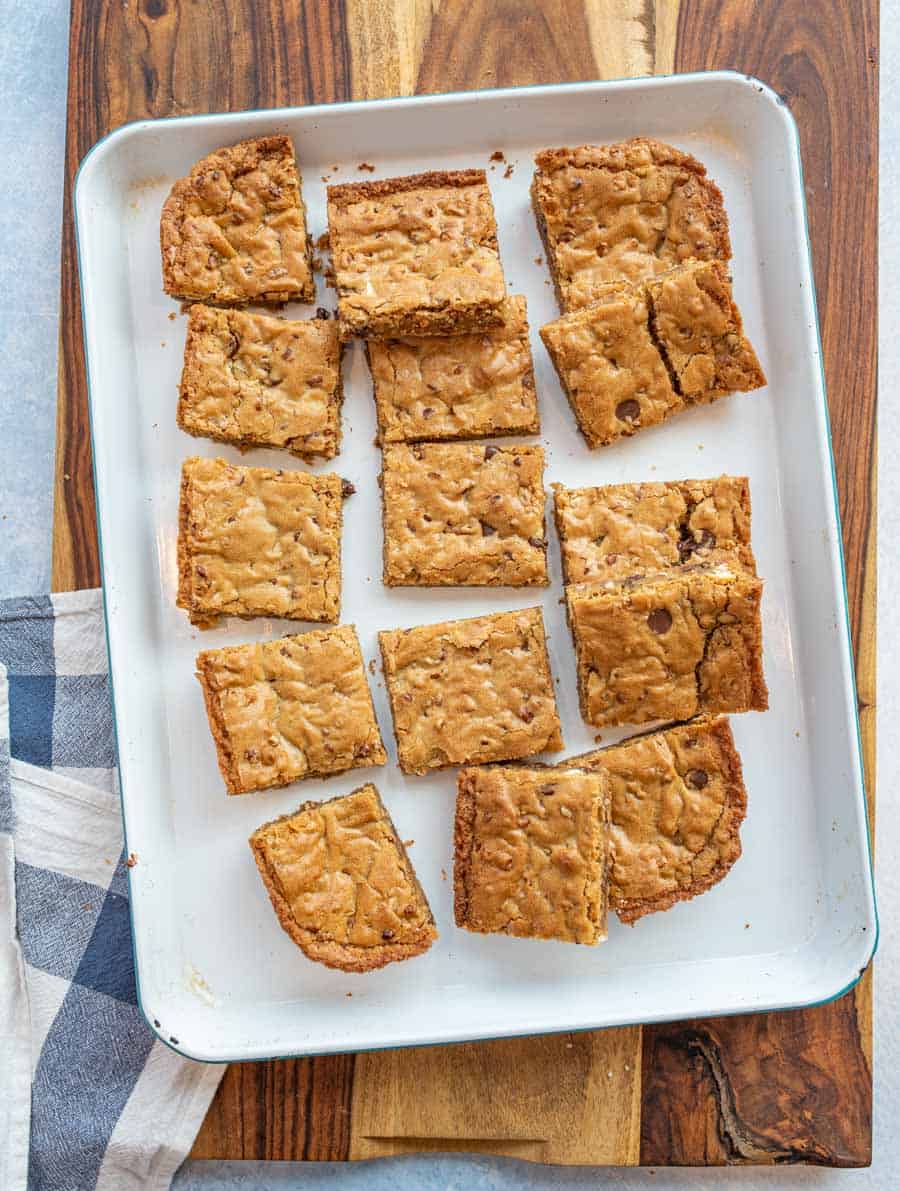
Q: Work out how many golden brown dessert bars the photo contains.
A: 15